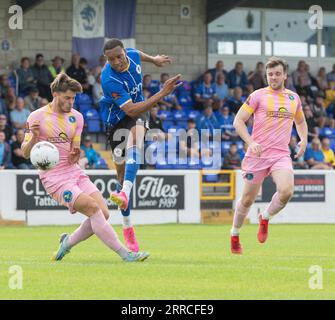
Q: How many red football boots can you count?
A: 2